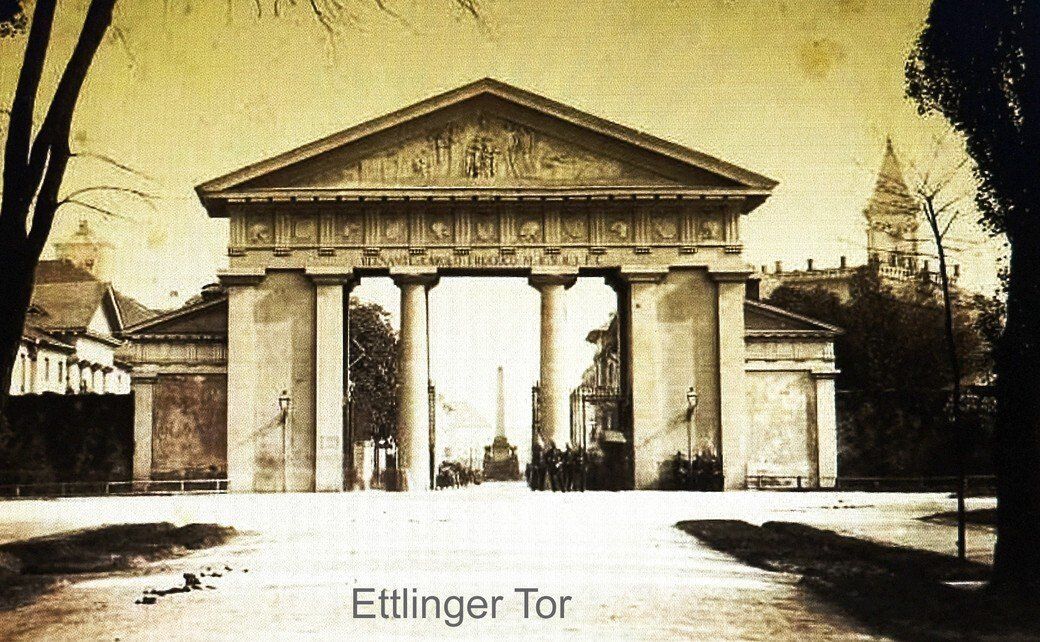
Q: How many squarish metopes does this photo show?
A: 11